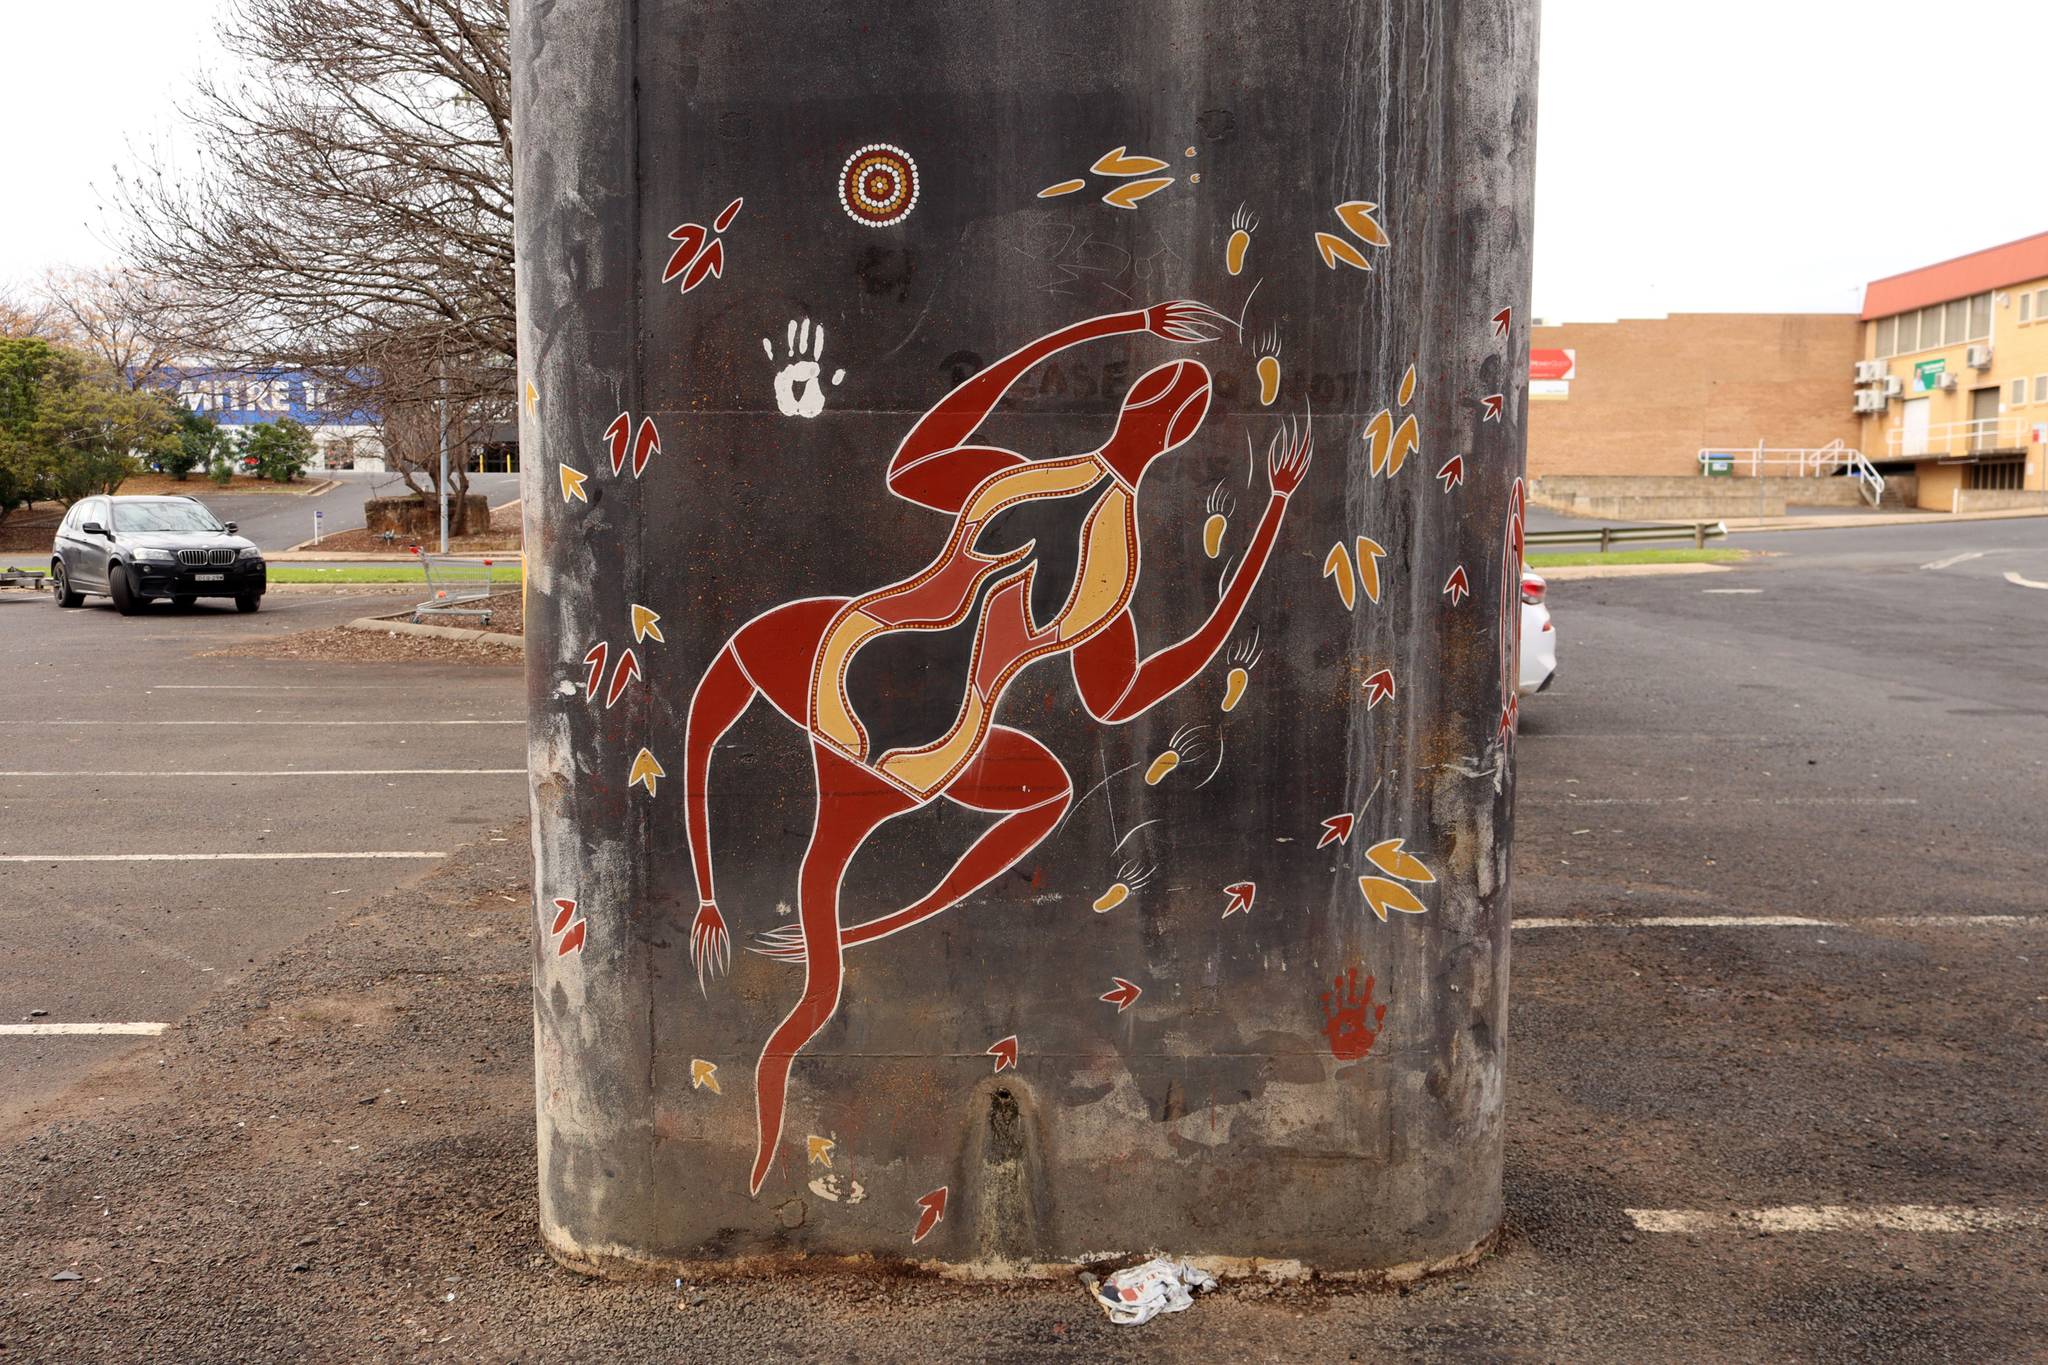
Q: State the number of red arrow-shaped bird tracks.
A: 10